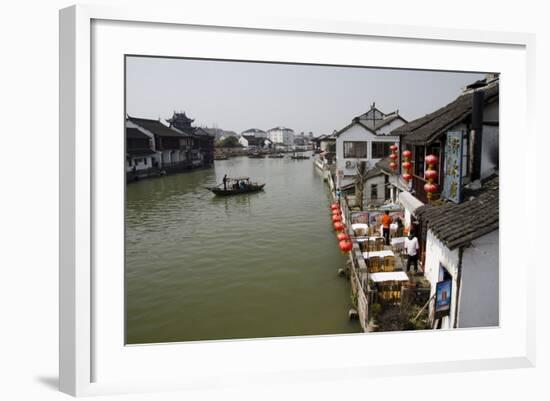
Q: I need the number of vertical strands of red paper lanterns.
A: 3